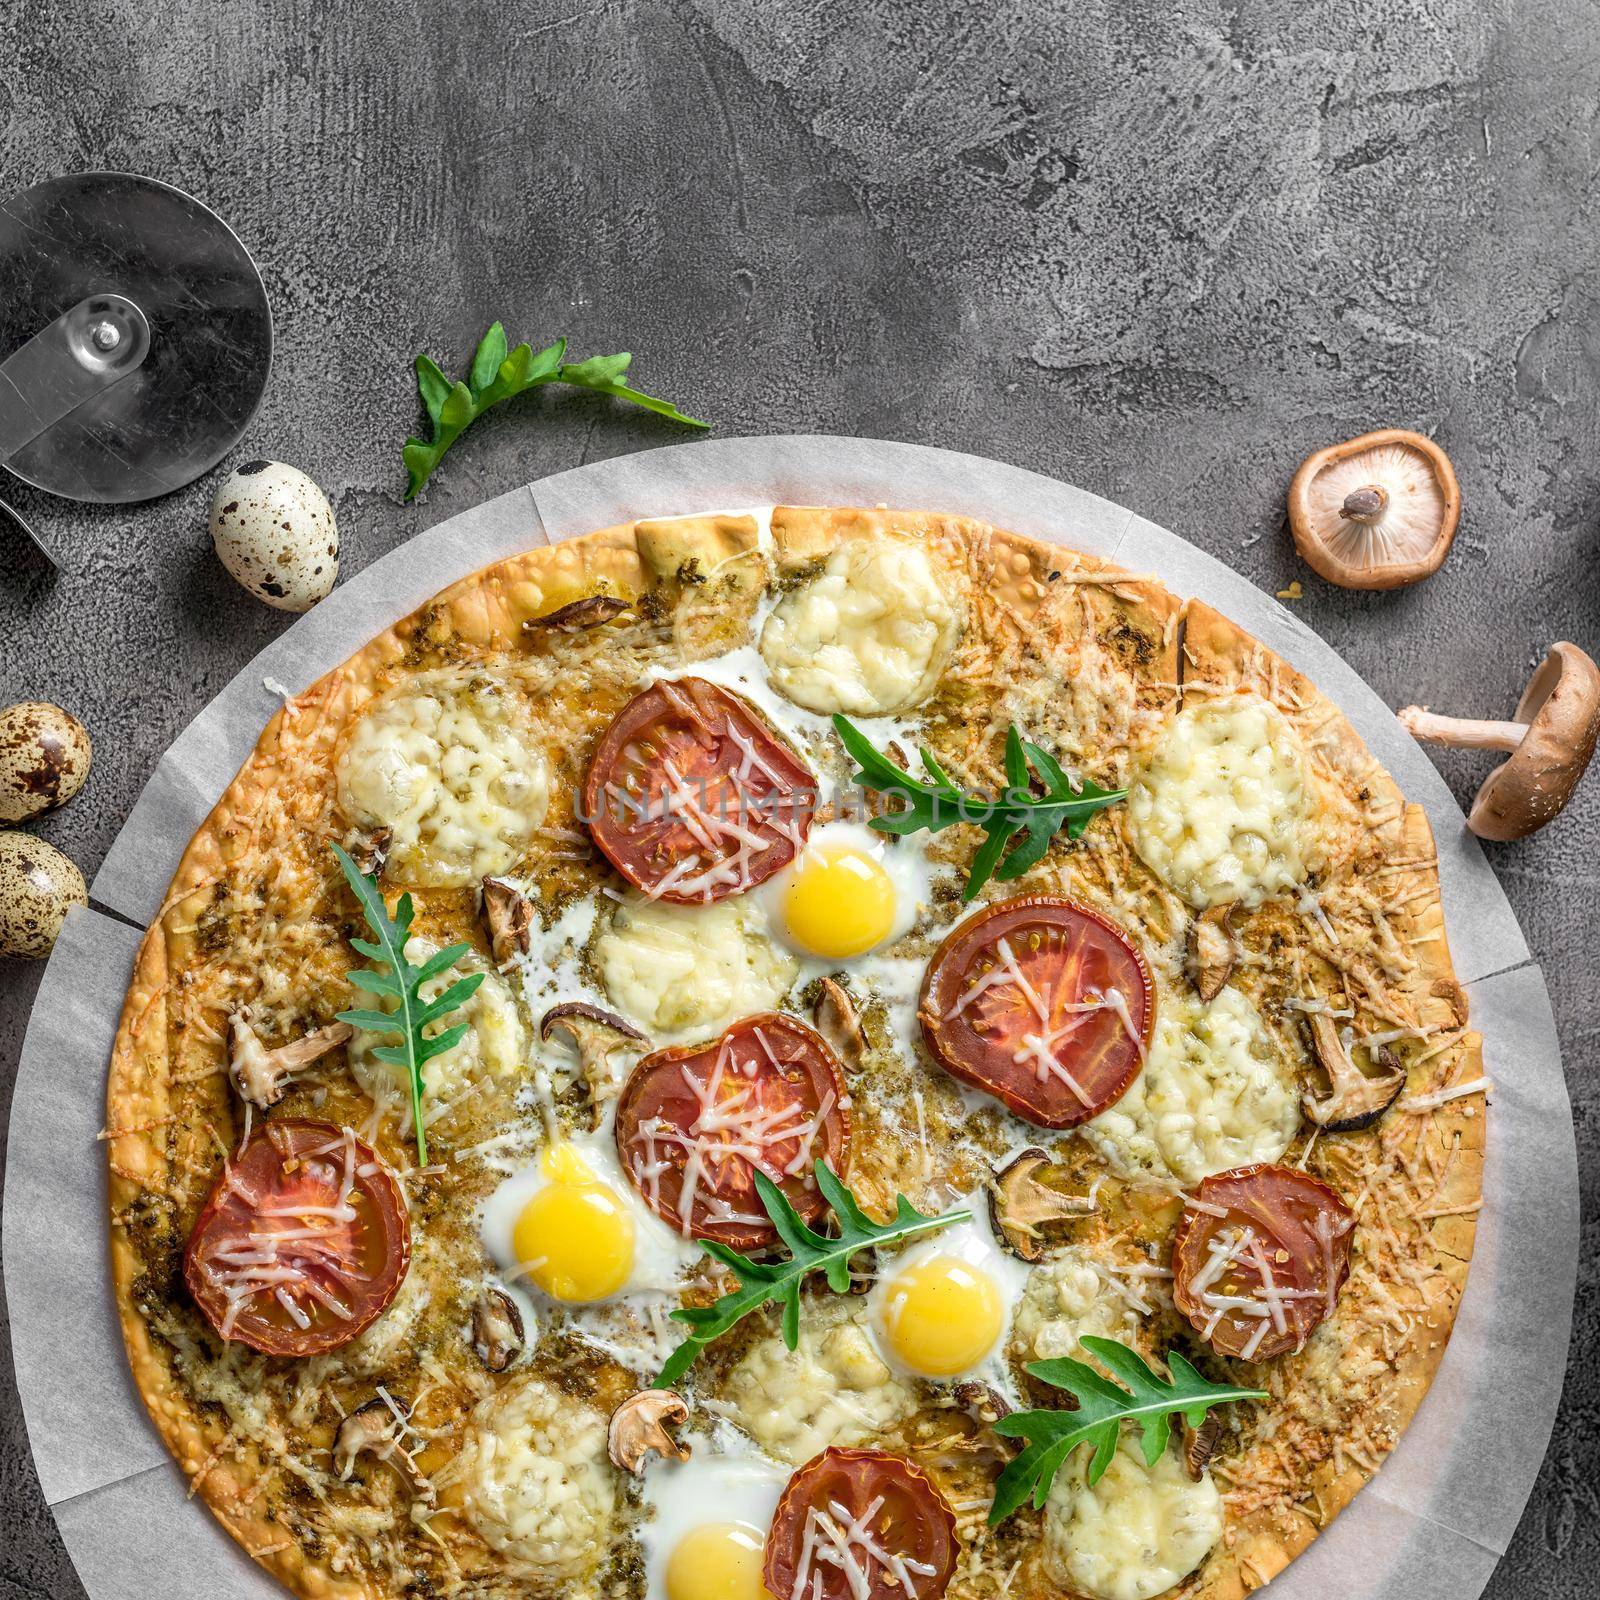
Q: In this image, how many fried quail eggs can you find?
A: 4